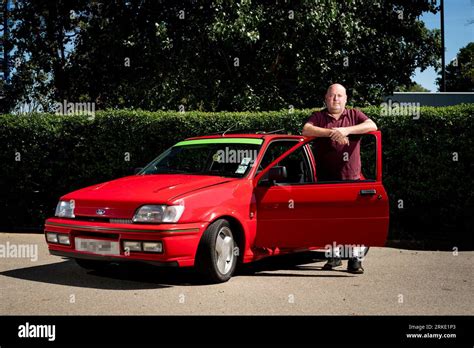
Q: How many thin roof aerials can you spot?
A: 1